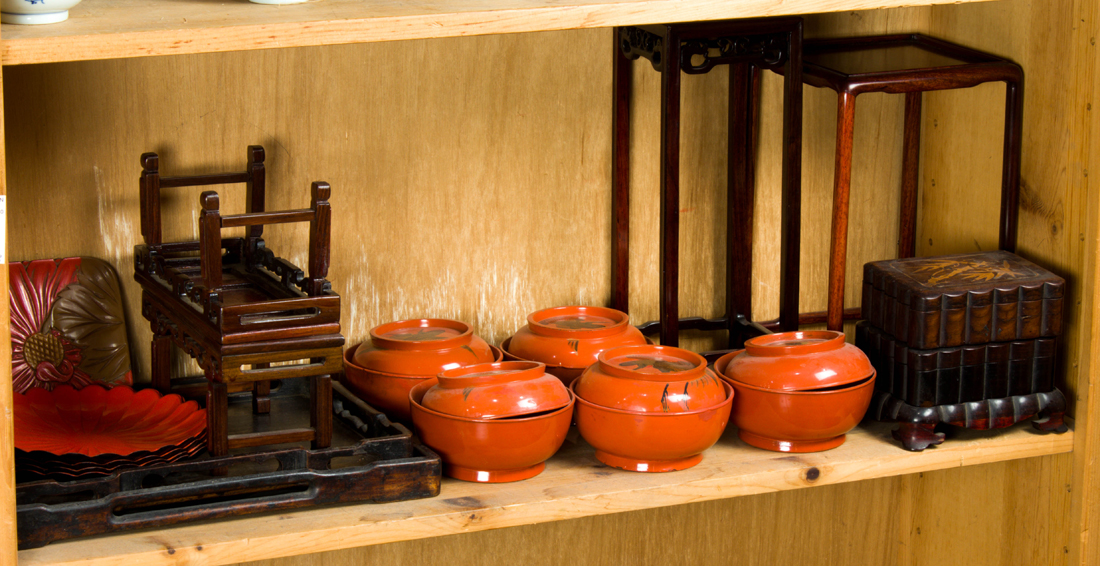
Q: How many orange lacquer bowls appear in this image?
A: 5